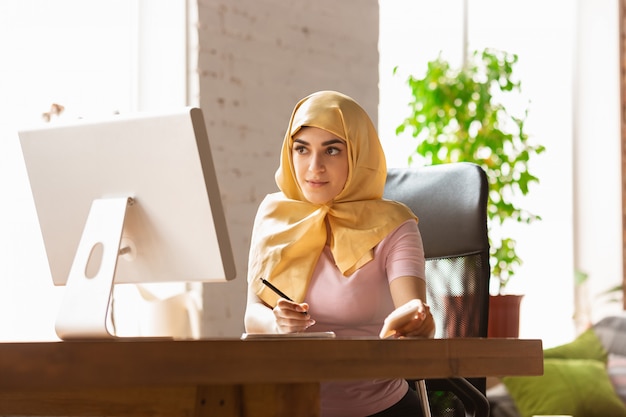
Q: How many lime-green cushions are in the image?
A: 2